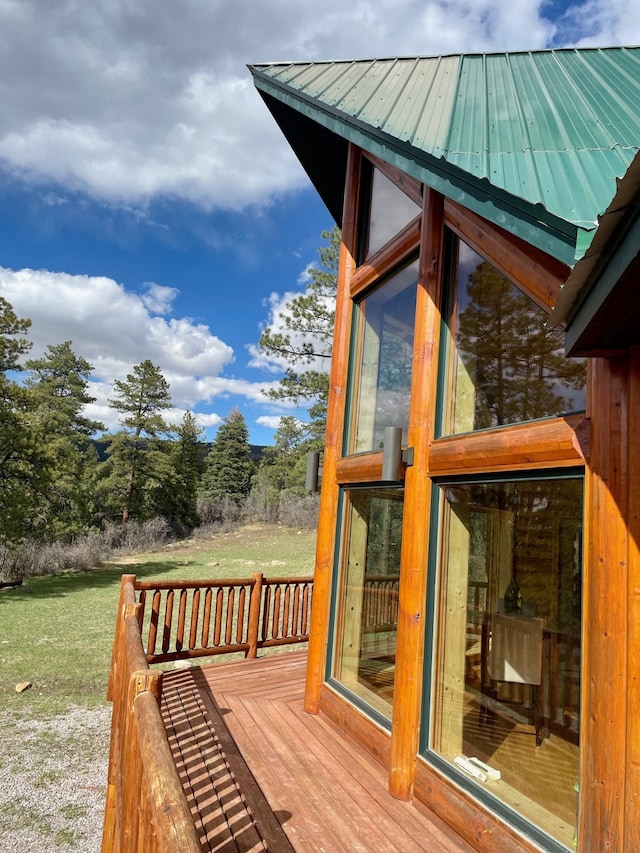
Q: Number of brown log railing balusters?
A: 14